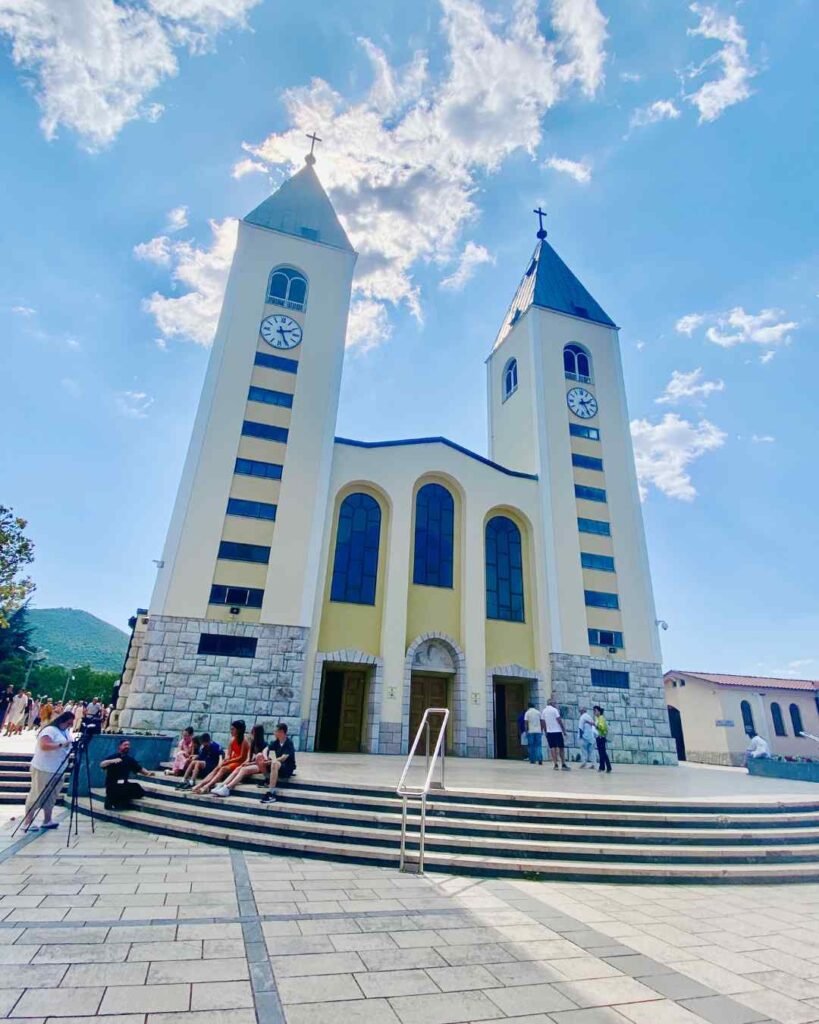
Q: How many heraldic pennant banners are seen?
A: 0